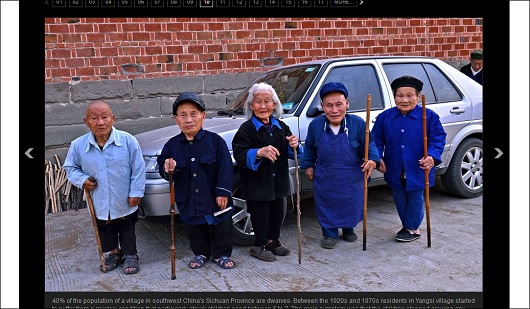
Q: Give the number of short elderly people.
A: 5